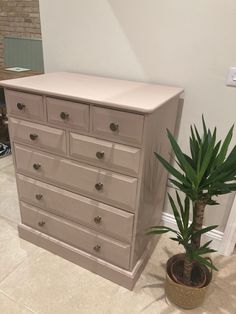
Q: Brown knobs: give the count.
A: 11